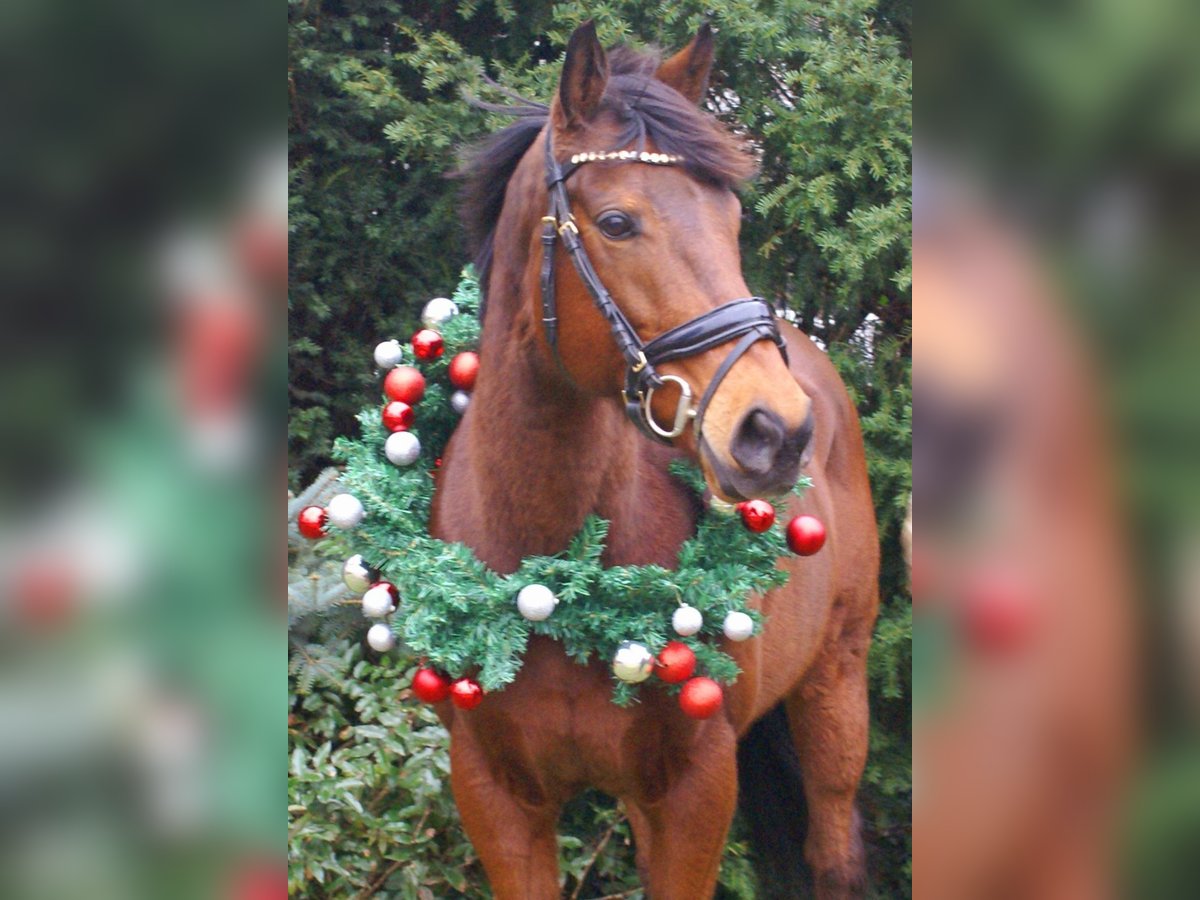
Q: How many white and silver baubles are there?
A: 12